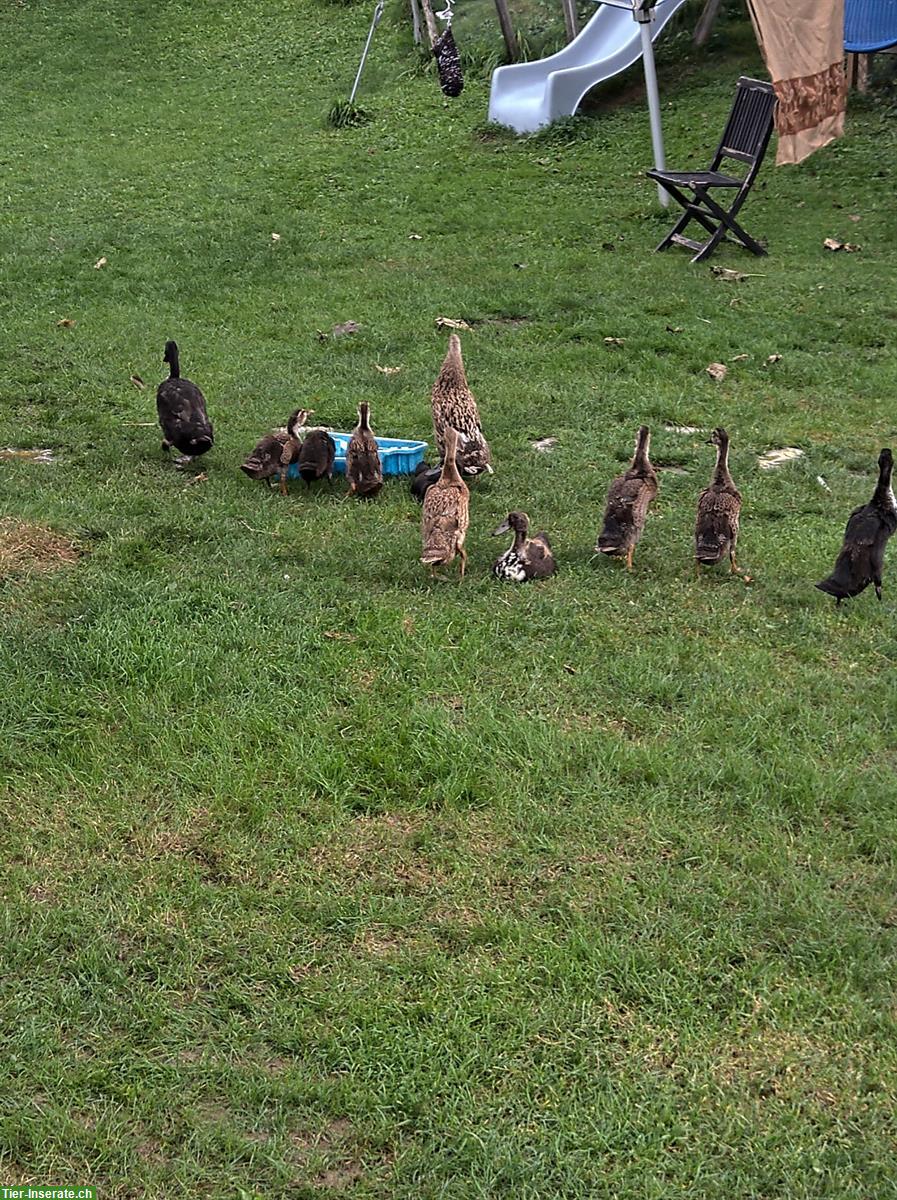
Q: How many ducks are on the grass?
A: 11